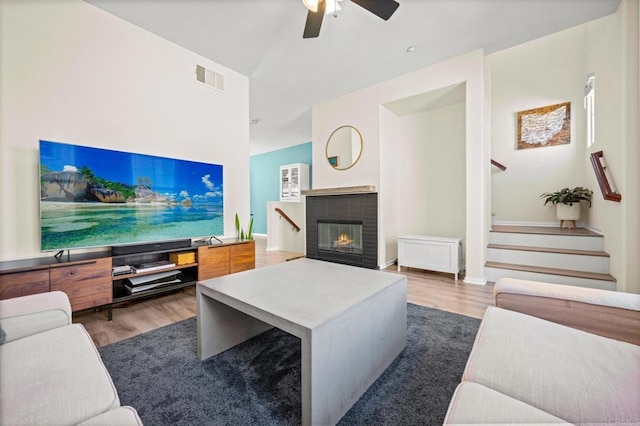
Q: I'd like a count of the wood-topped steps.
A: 3